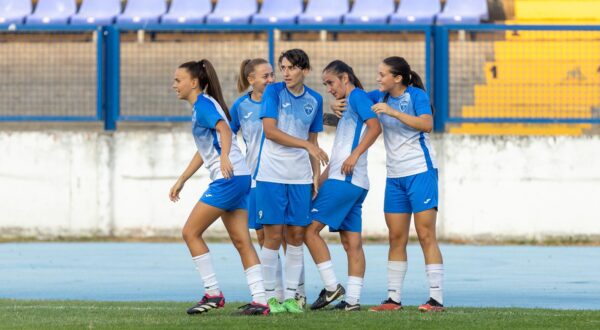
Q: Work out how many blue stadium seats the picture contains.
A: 11